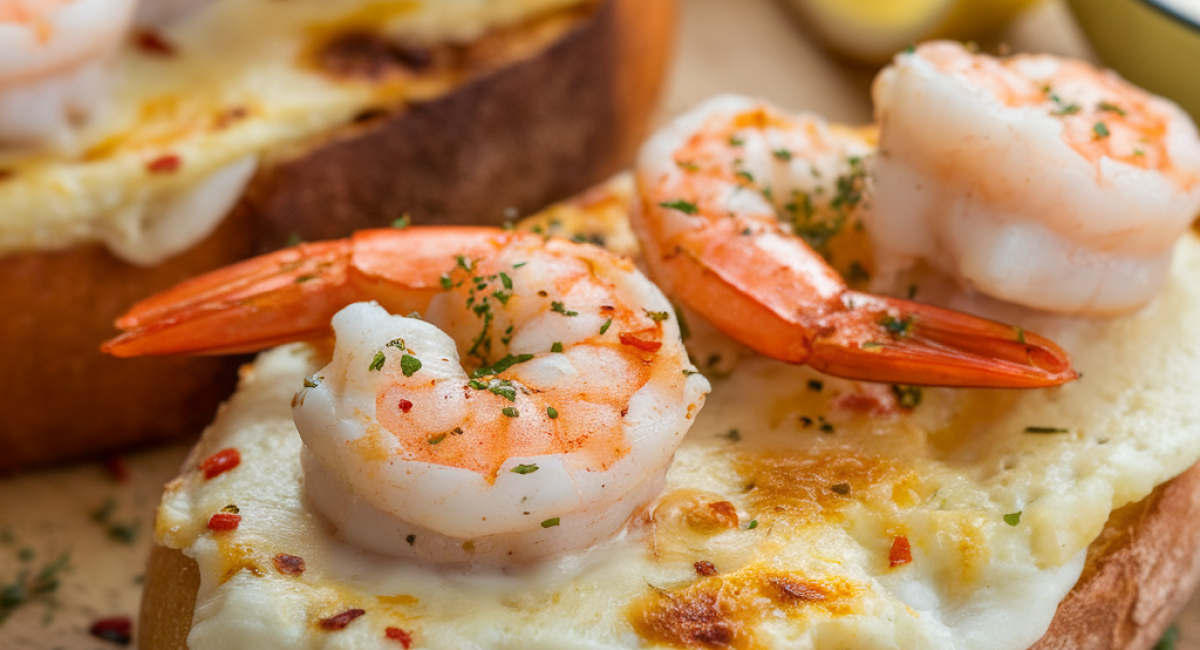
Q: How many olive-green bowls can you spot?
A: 1